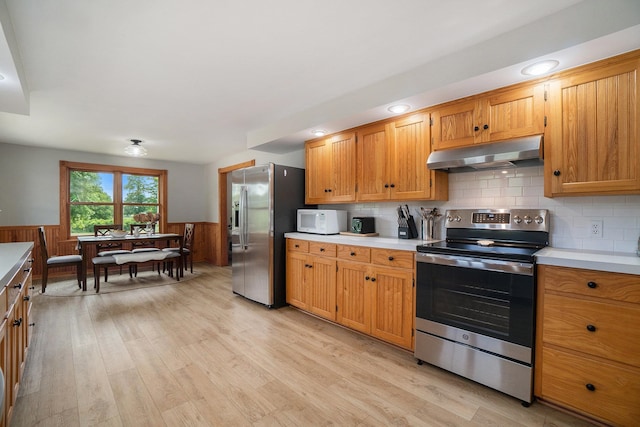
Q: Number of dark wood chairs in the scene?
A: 4